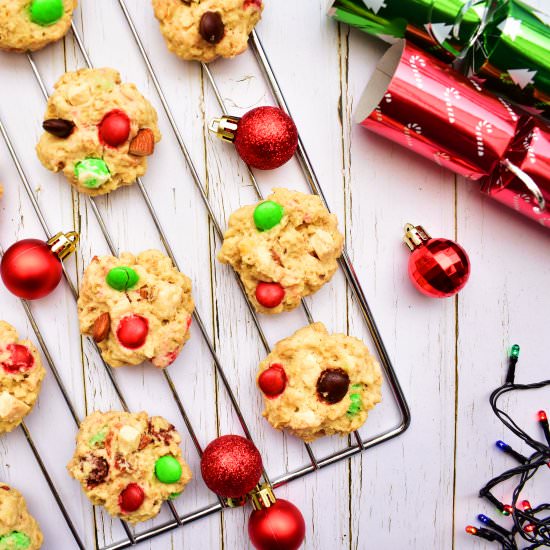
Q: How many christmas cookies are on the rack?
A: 9